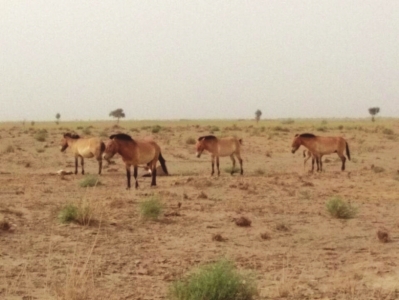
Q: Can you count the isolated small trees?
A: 4